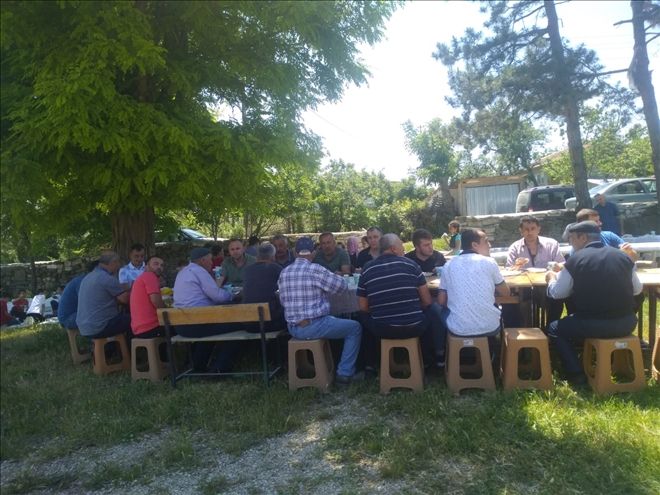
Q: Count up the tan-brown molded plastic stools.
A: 9